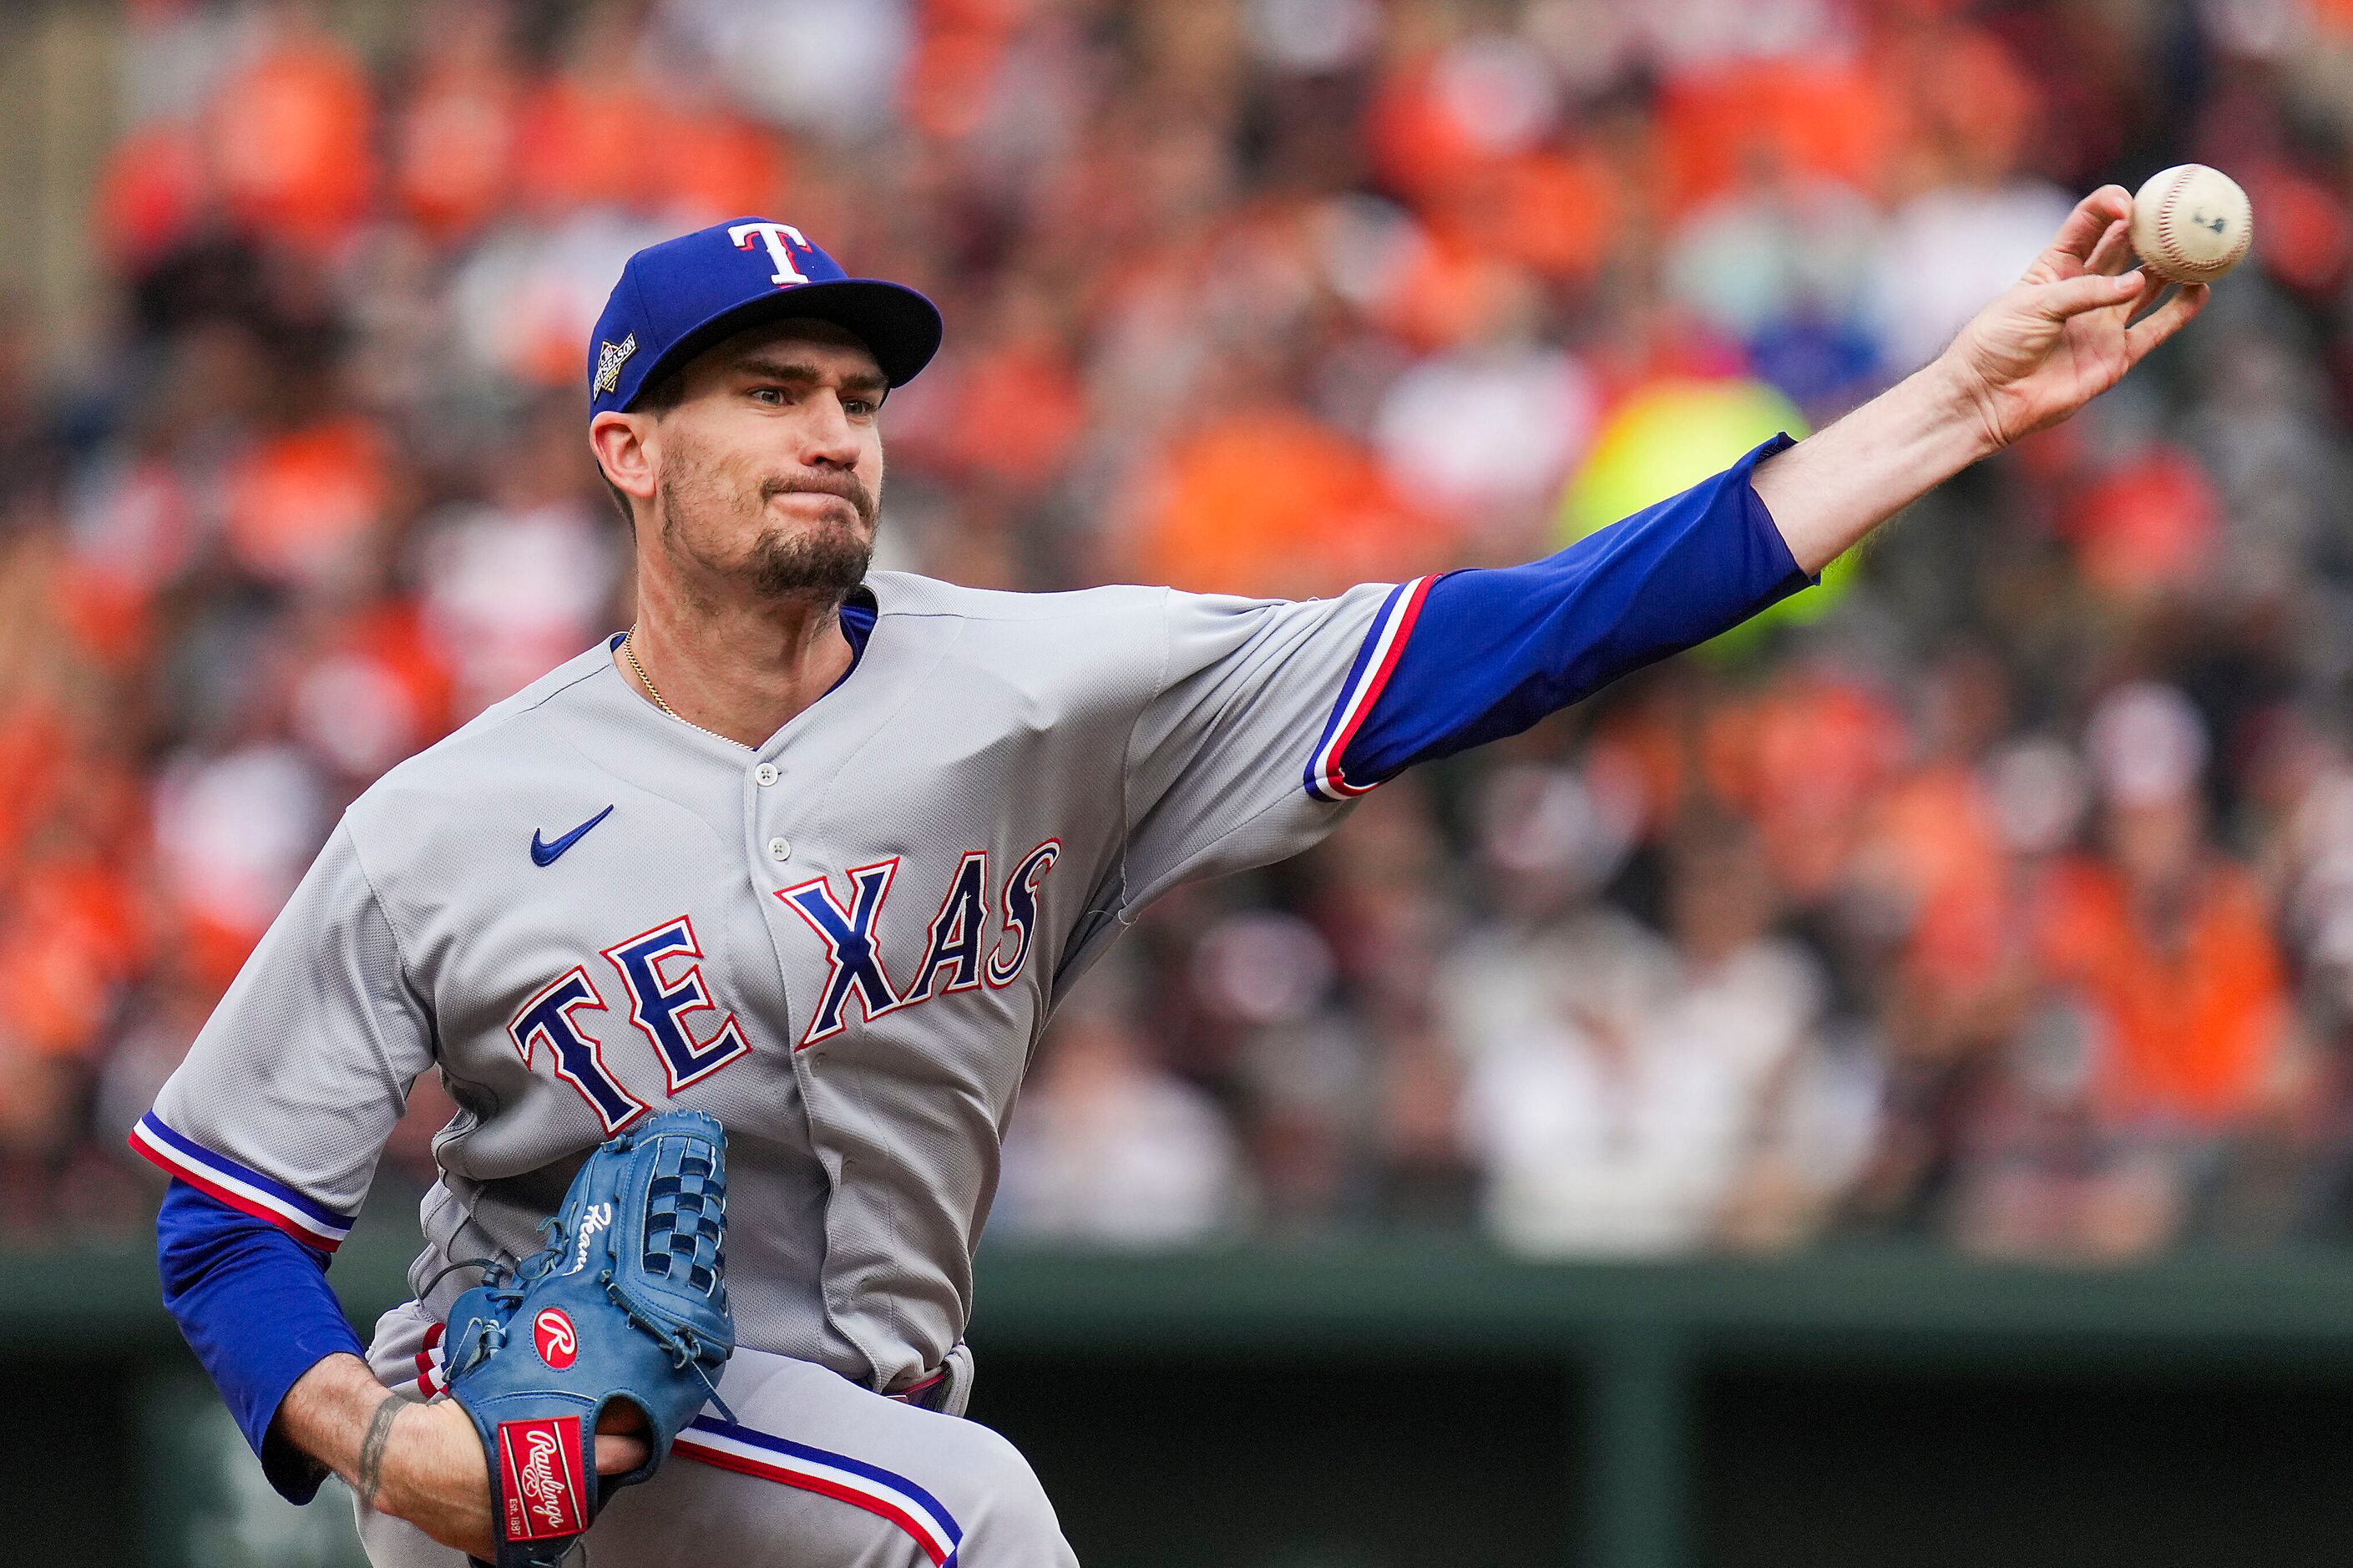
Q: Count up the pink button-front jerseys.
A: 0